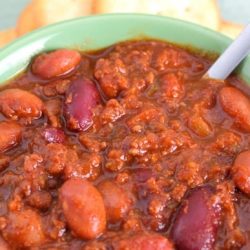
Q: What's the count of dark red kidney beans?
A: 3